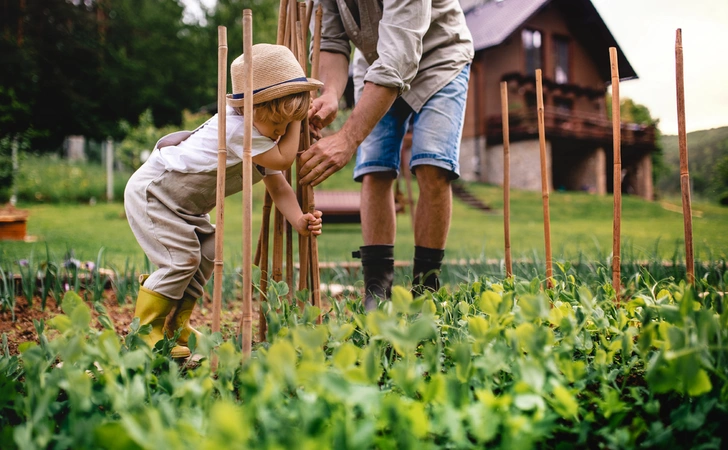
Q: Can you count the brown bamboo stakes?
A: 14